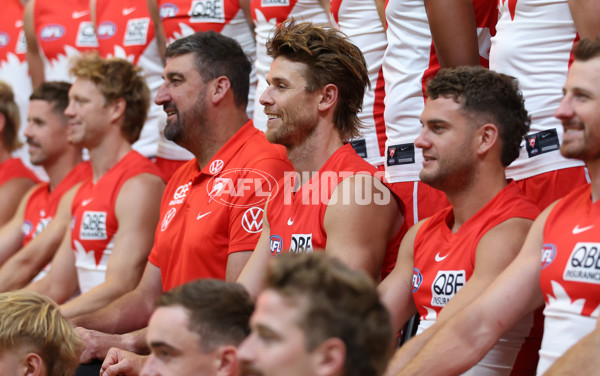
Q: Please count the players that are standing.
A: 8